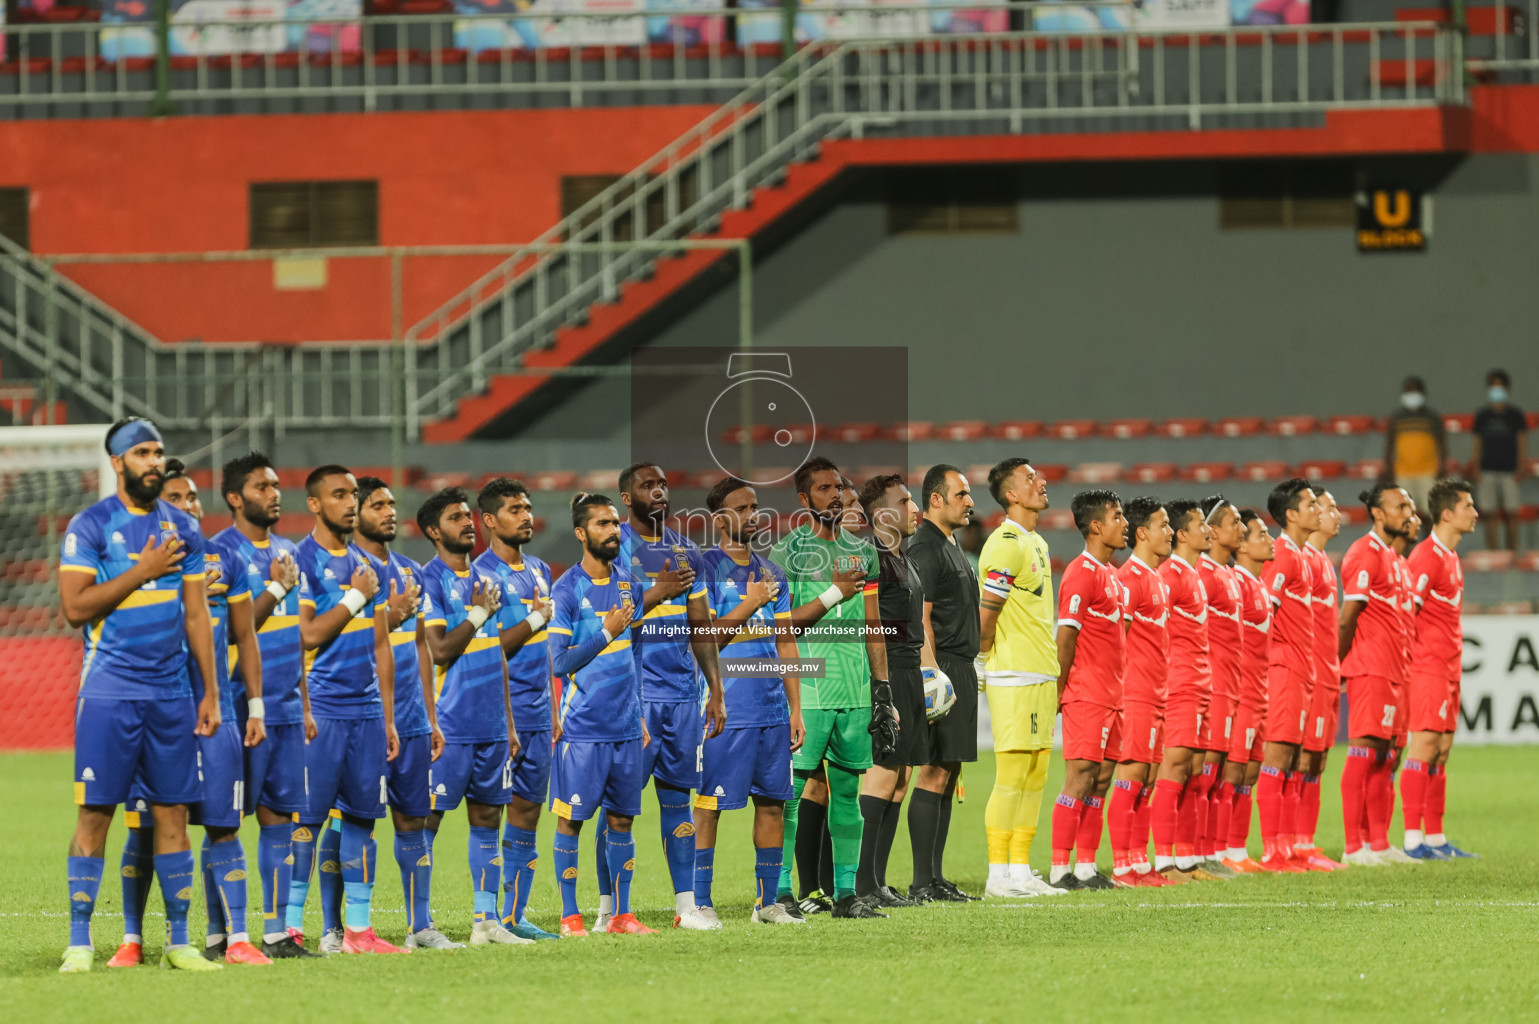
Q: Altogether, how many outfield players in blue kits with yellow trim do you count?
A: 10